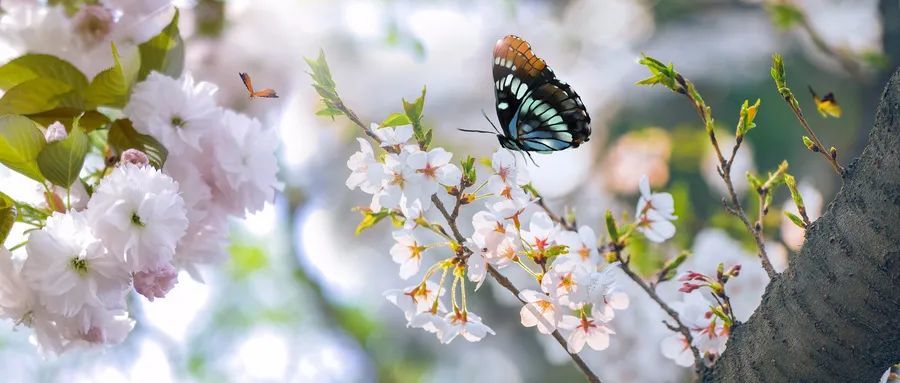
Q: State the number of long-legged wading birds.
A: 0